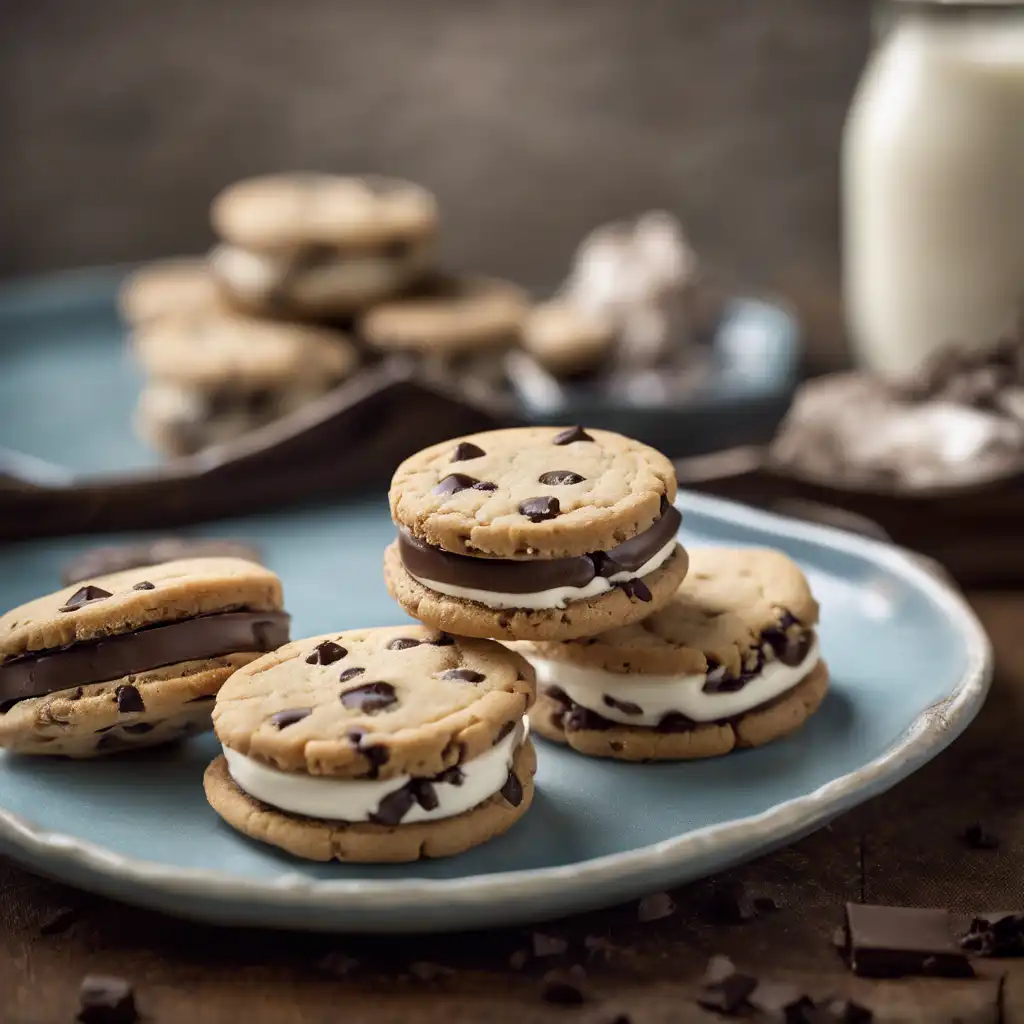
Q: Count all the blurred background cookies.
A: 5